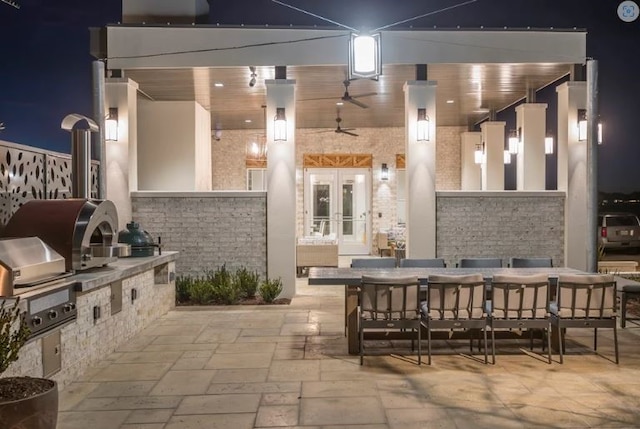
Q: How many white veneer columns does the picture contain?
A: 7